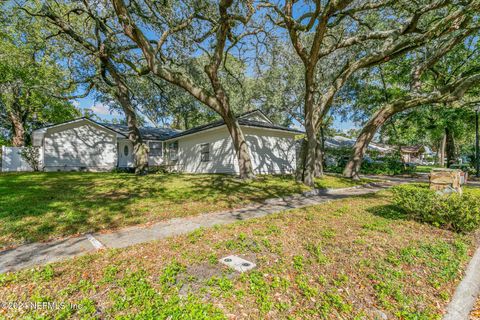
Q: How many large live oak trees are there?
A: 4